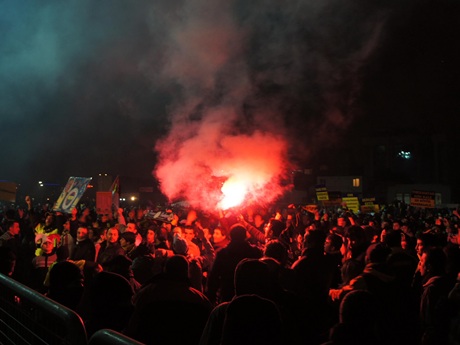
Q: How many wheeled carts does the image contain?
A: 0